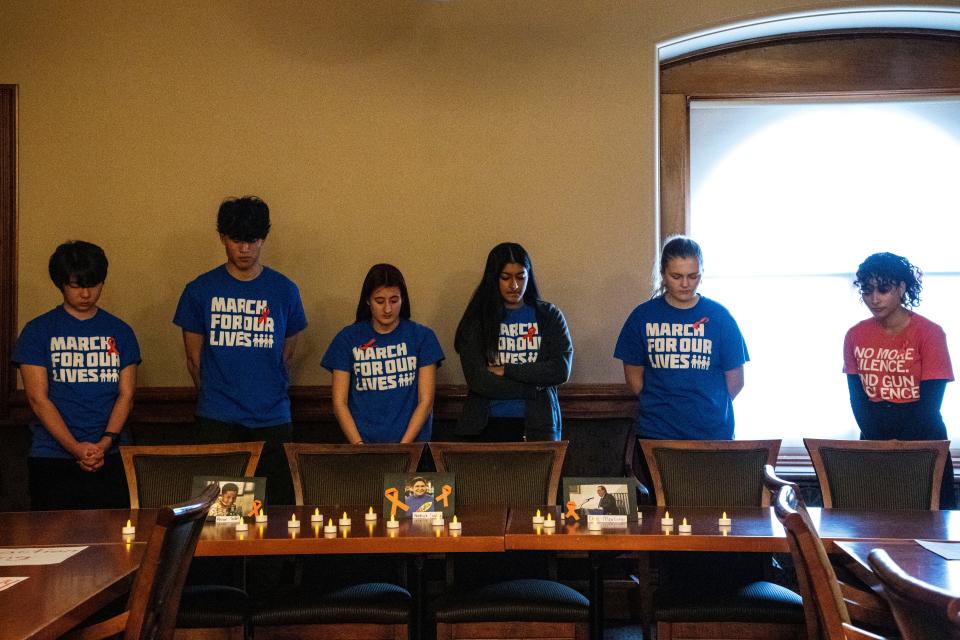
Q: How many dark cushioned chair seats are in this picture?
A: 4